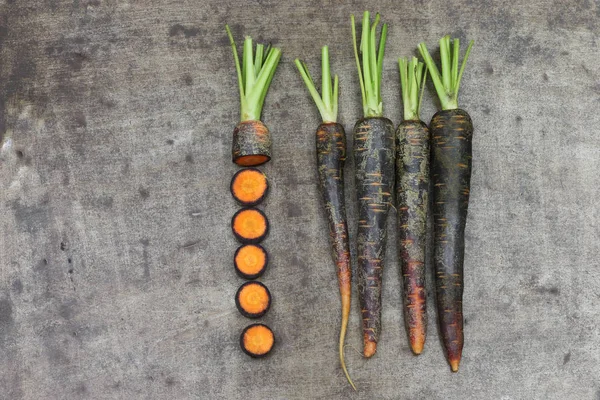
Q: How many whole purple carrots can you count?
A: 4